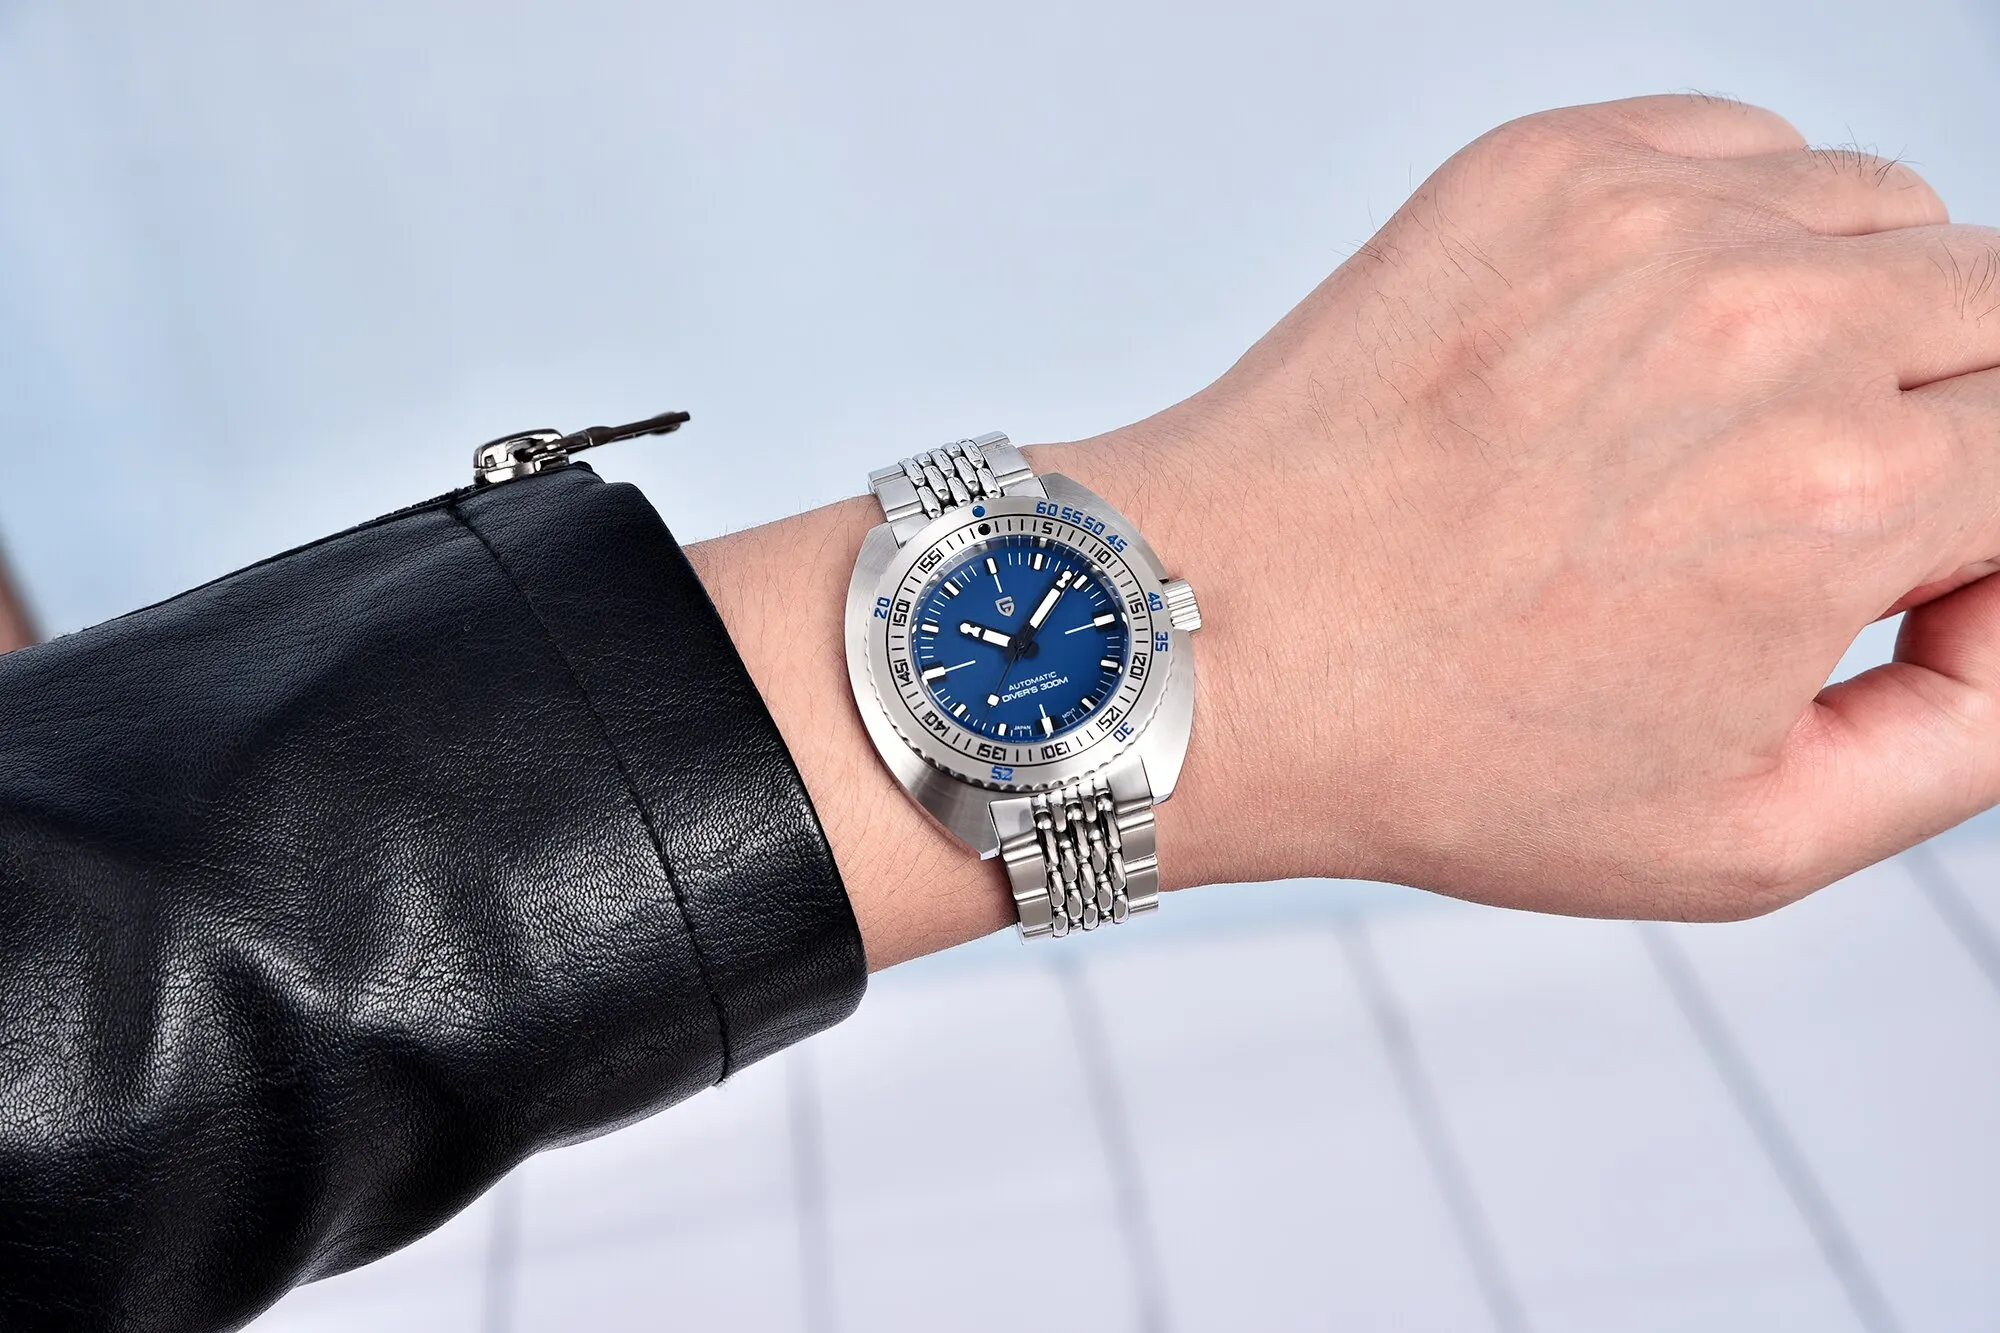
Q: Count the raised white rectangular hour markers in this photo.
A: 12